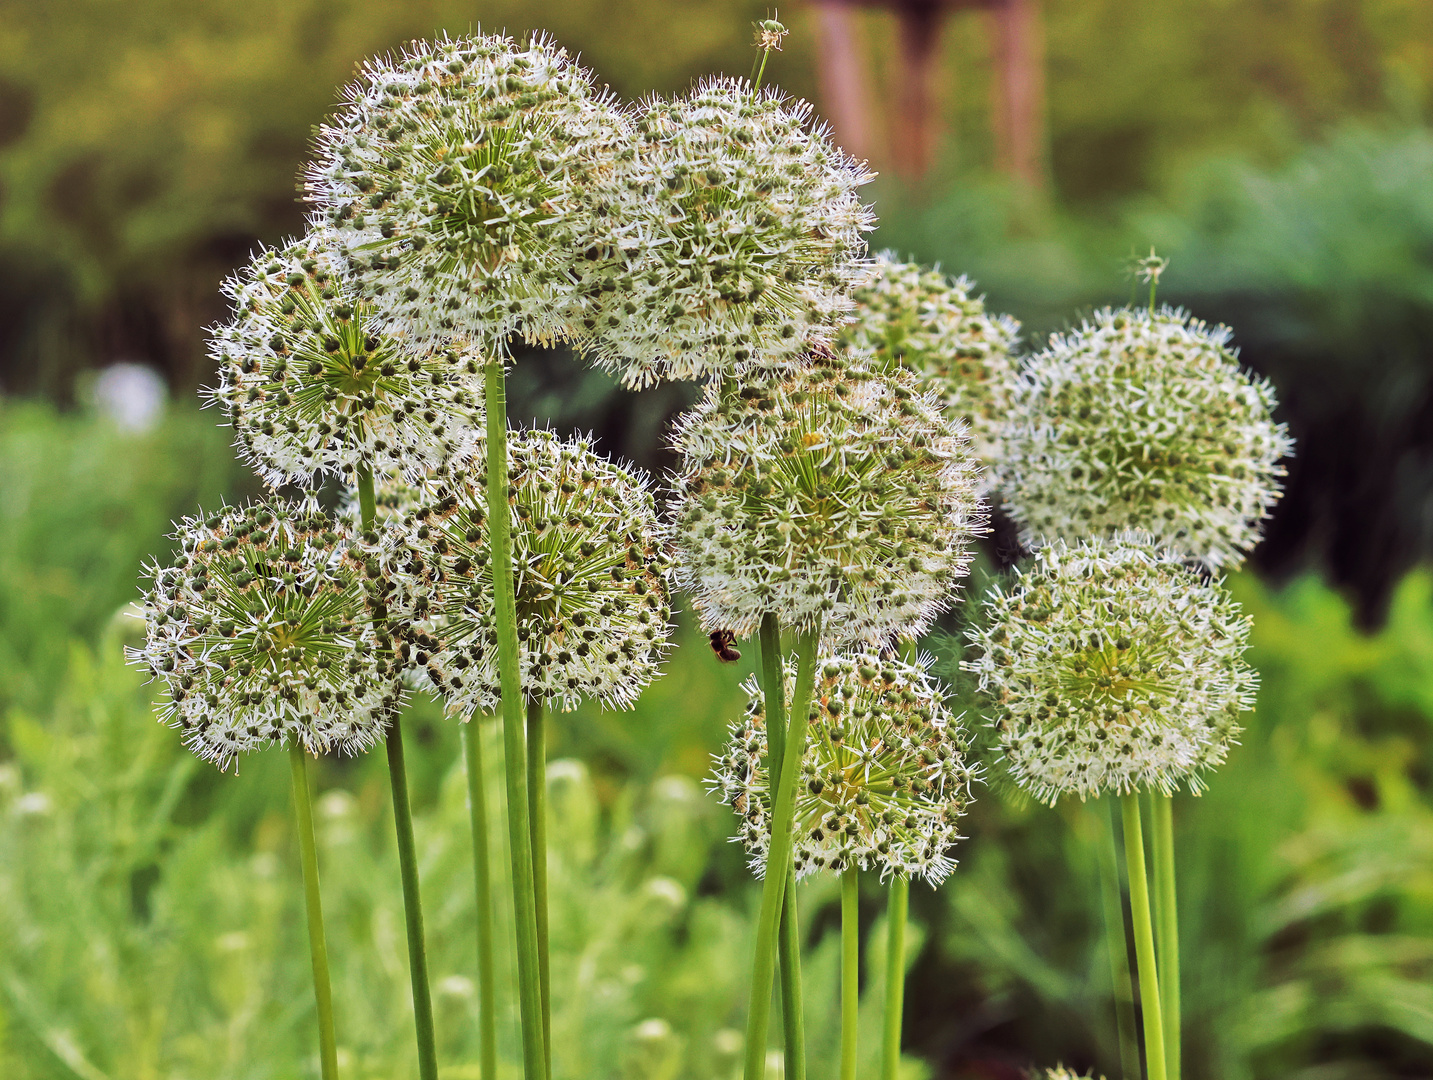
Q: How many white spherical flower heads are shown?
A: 10